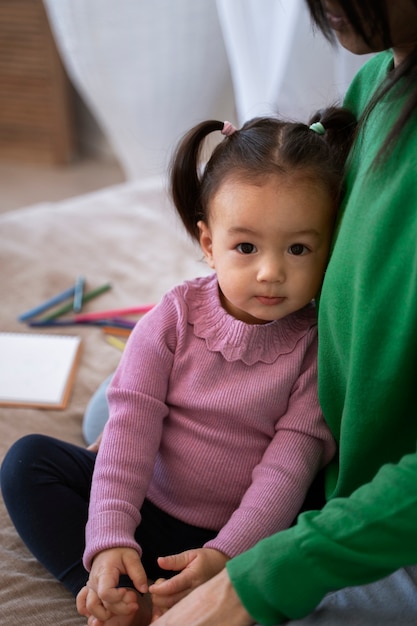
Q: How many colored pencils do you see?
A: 8